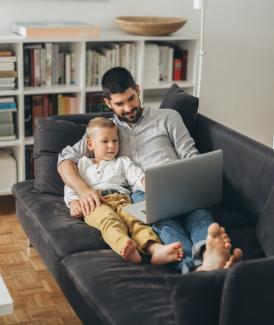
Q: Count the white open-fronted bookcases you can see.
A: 1